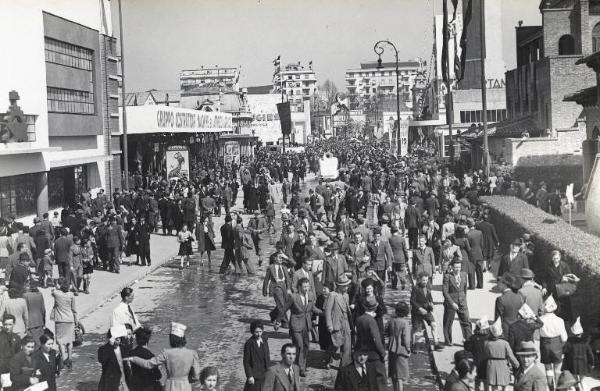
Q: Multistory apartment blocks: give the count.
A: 3